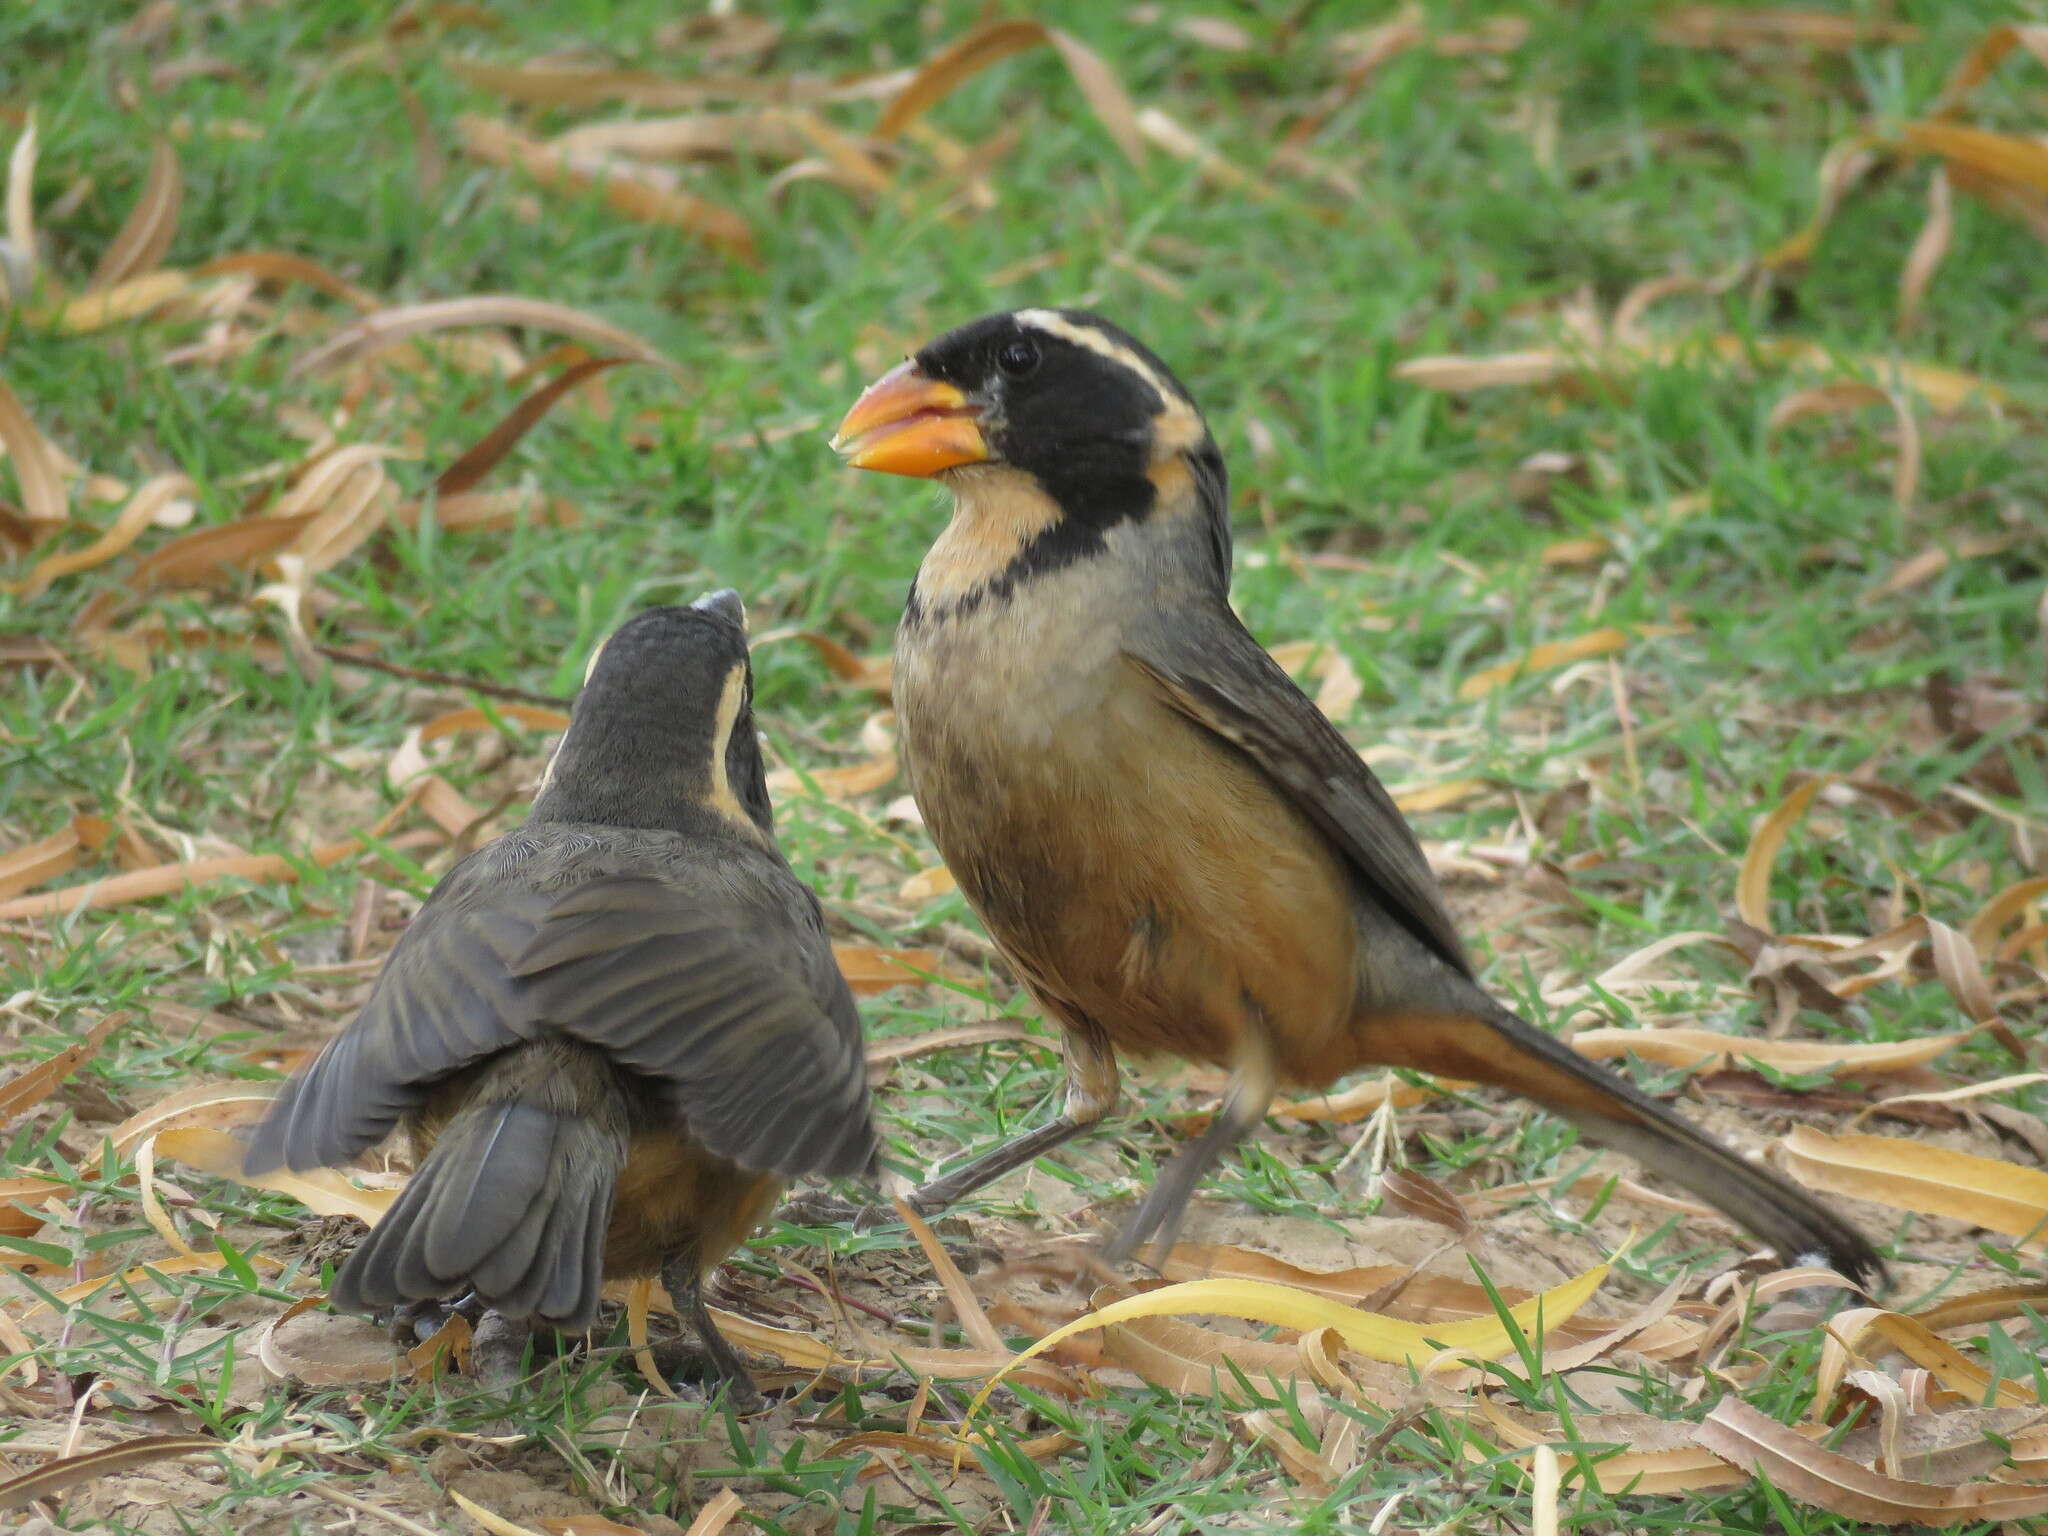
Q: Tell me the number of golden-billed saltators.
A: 2